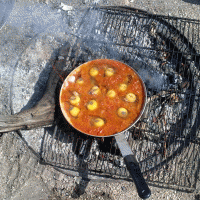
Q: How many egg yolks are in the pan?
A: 12